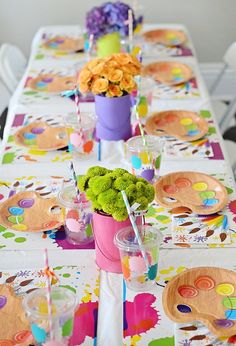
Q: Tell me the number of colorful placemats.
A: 10